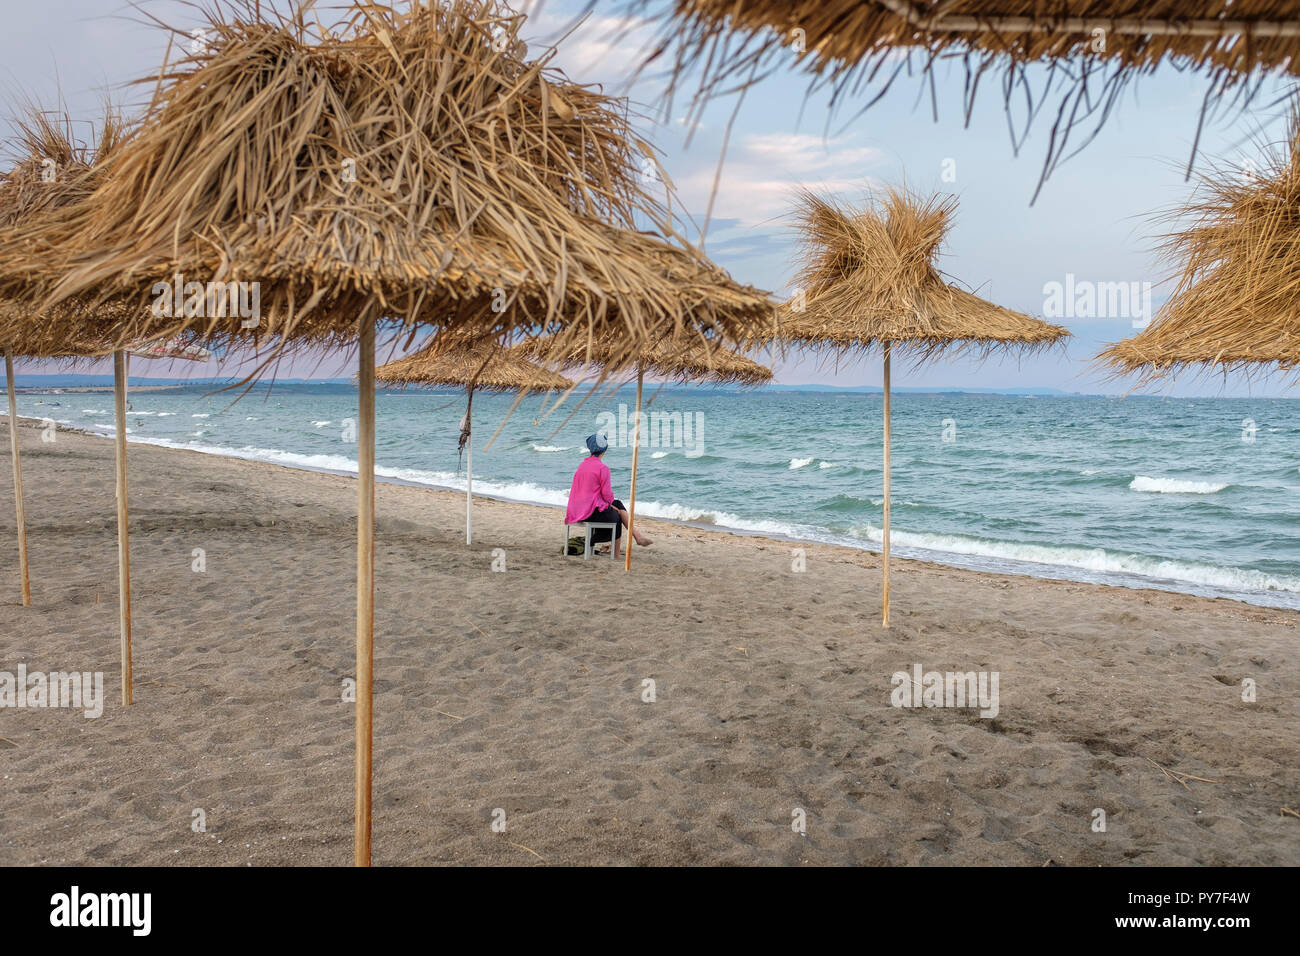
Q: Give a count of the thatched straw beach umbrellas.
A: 8